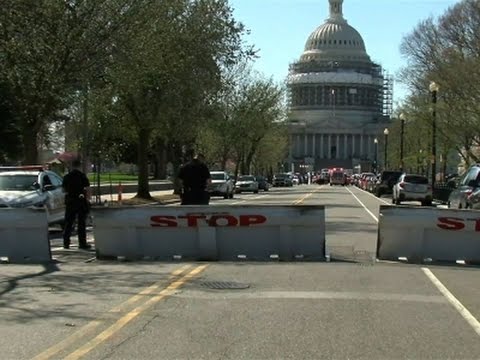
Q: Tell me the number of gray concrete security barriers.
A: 3